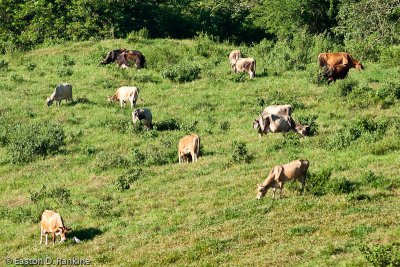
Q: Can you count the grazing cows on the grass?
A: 14